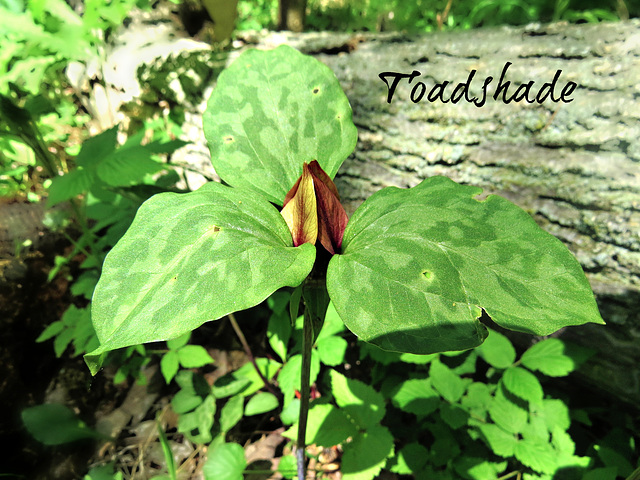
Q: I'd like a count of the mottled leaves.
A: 3